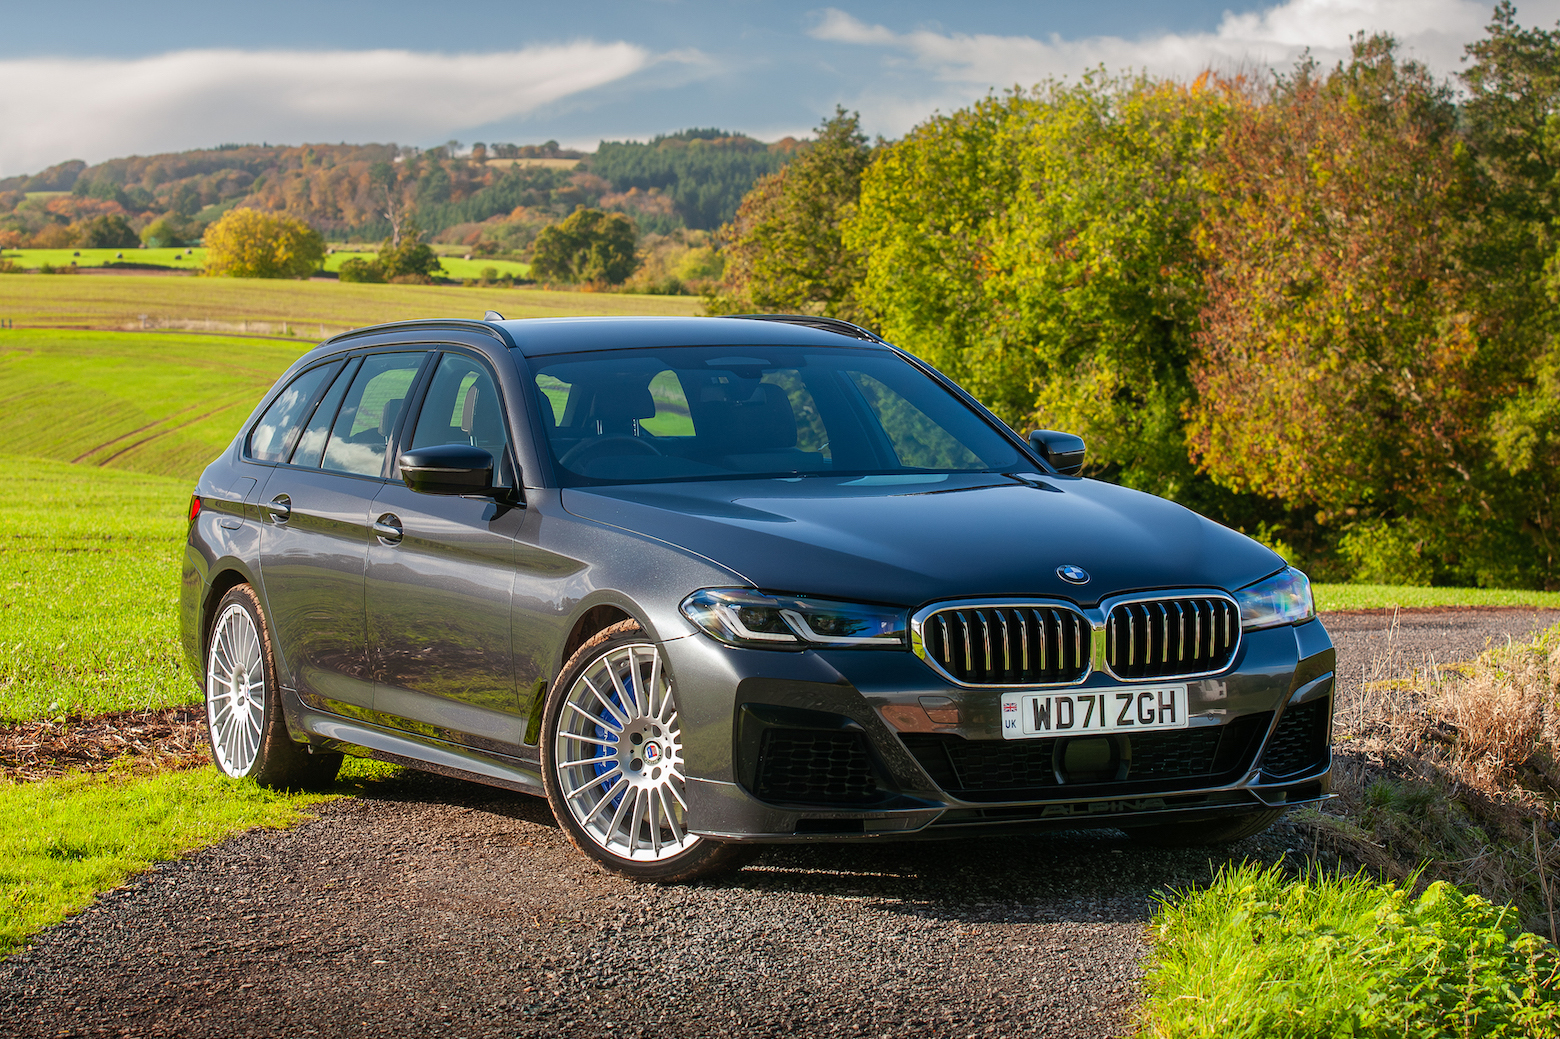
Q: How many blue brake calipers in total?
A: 1